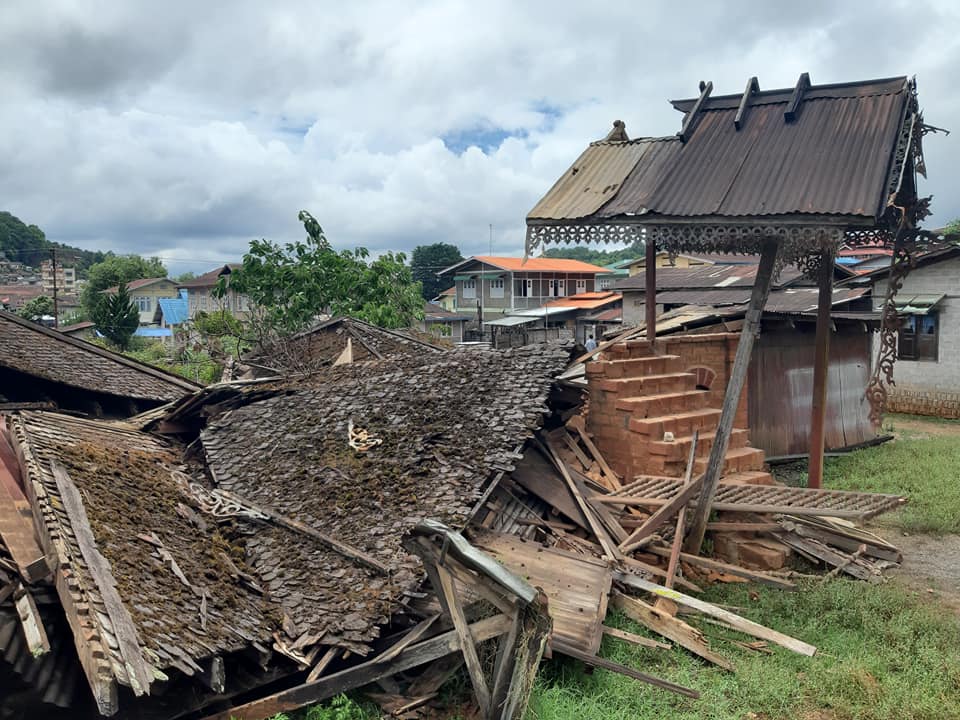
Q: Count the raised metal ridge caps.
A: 3